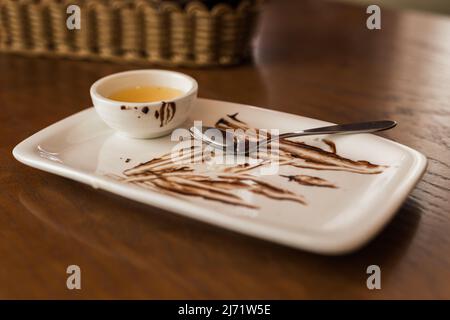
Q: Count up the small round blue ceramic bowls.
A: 0